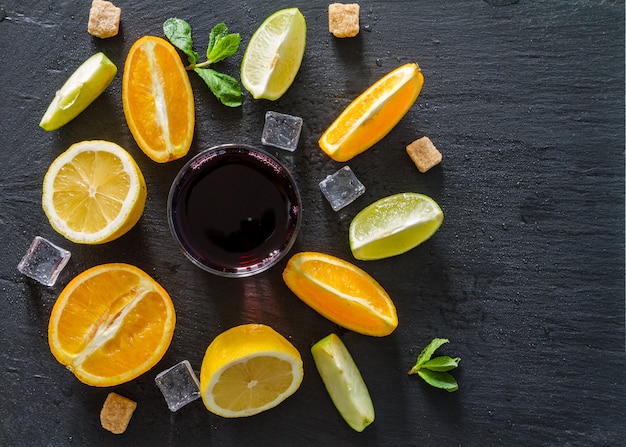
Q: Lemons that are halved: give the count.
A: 2